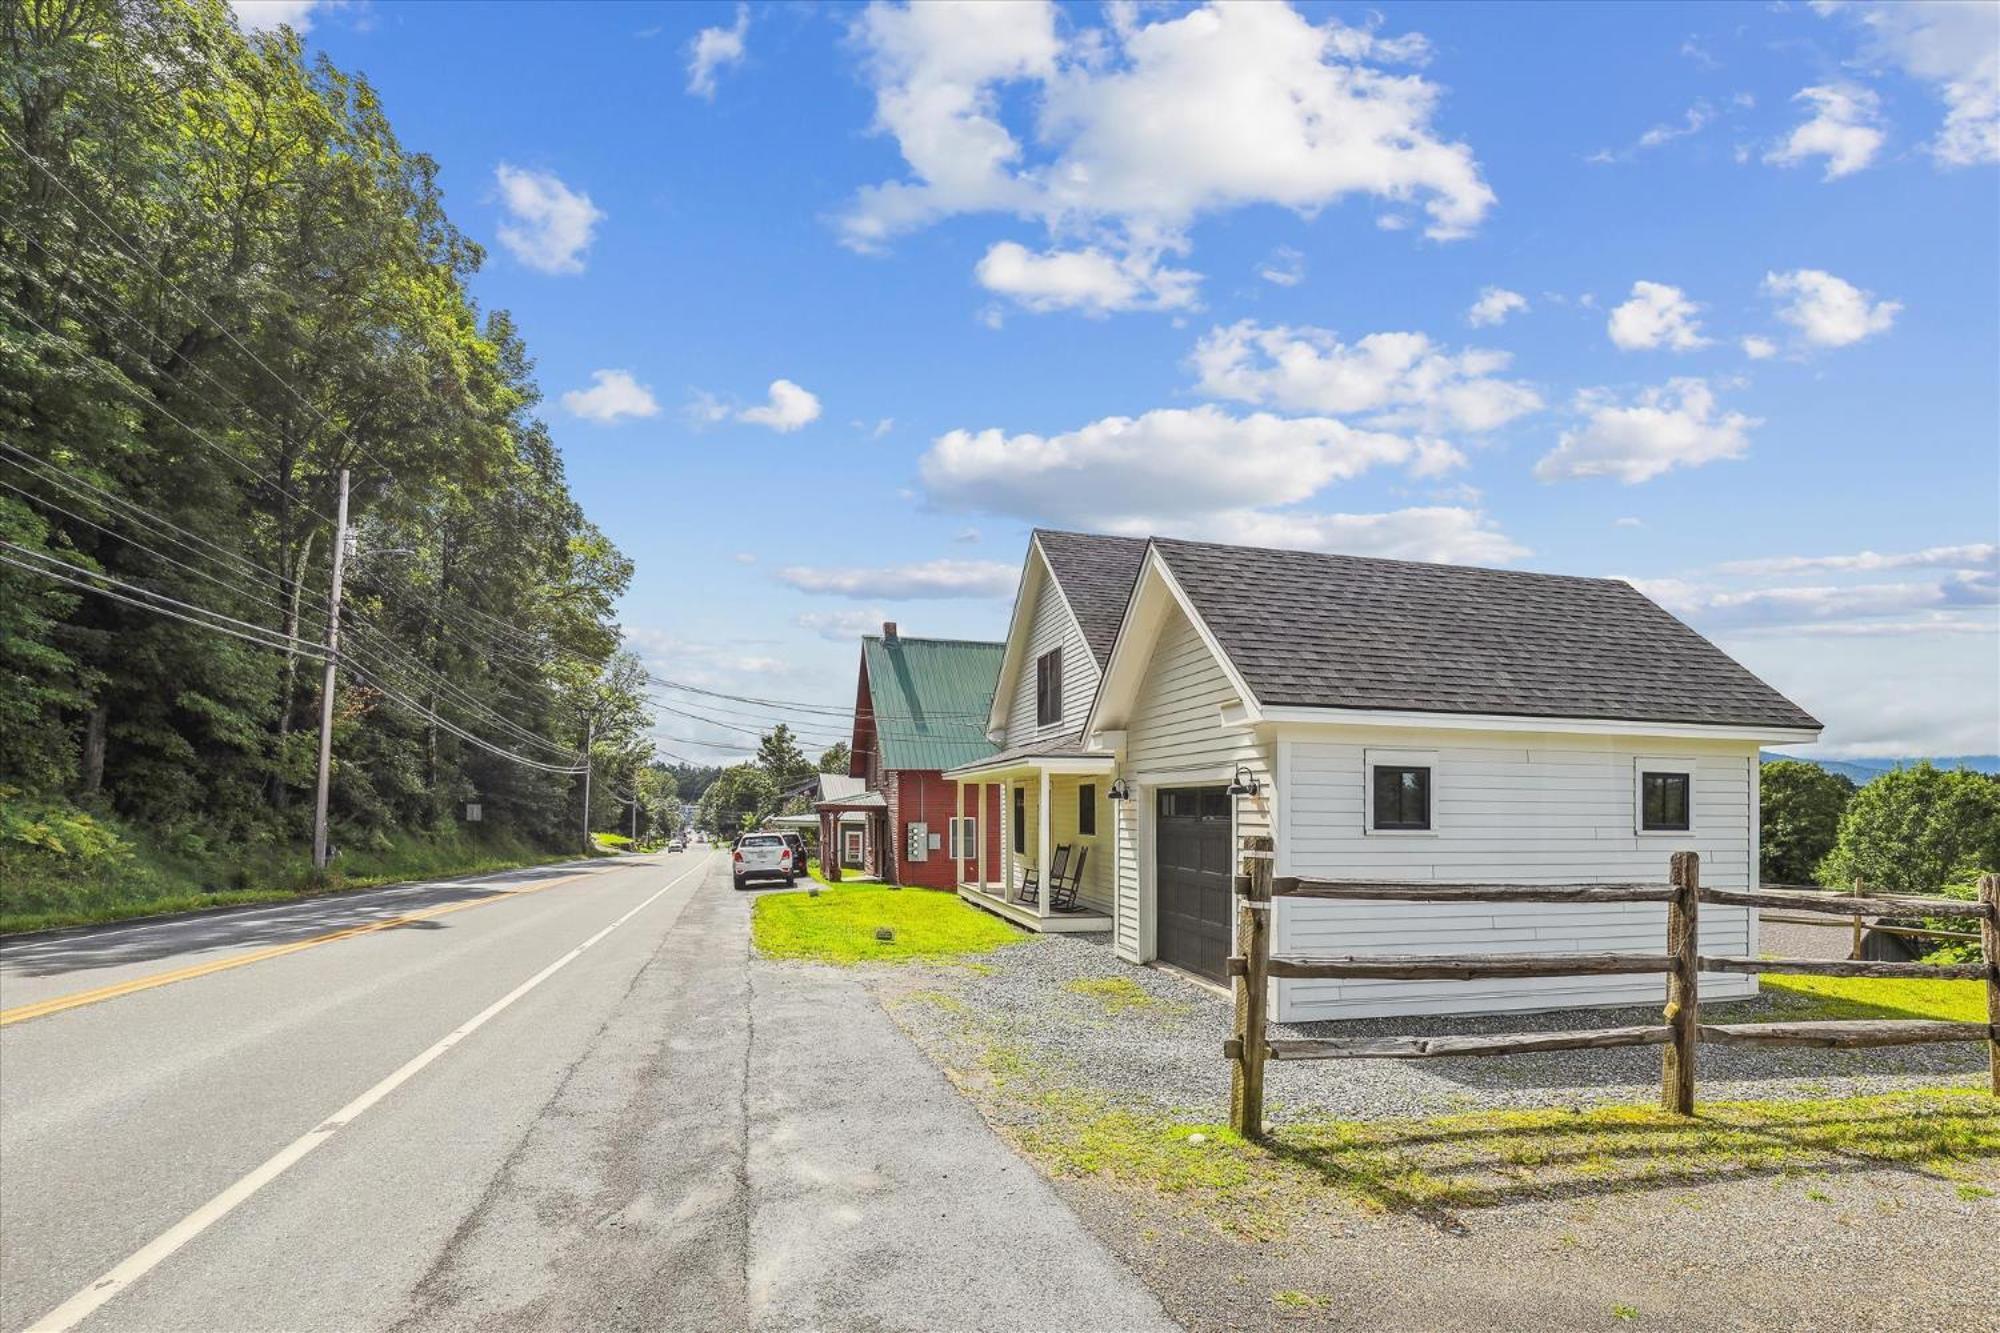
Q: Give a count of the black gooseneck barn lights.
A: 2